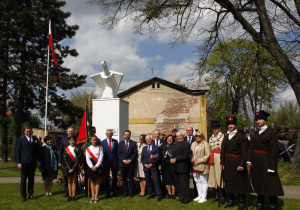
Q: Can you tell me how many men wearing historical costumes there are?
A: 3